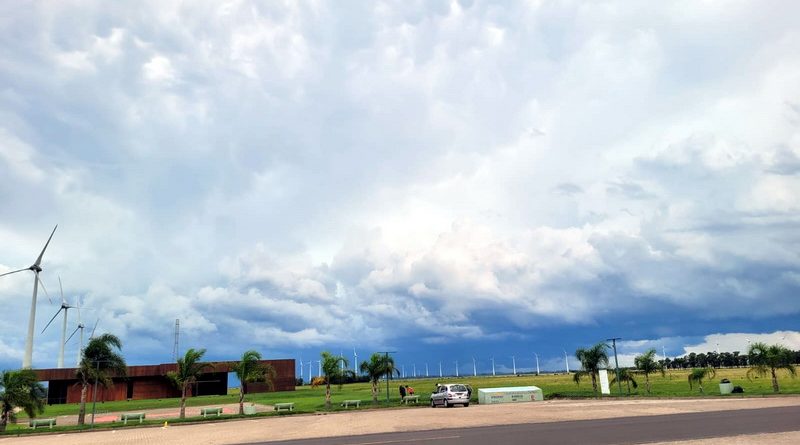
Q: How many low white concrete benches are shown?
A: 6